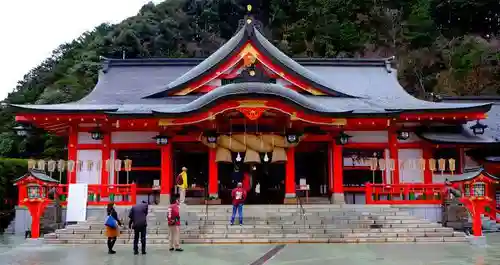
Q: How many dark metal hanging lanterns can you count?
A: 8